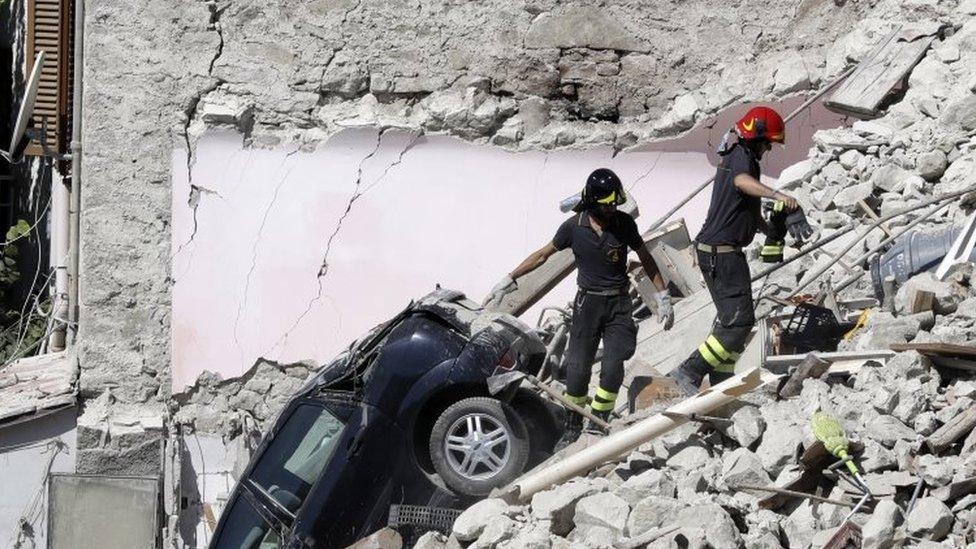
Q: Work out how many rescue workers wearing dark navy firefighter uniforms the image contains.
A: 2